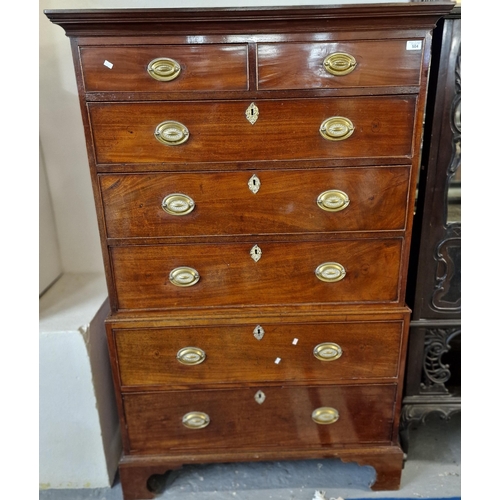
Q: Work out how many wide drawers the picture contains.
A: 5